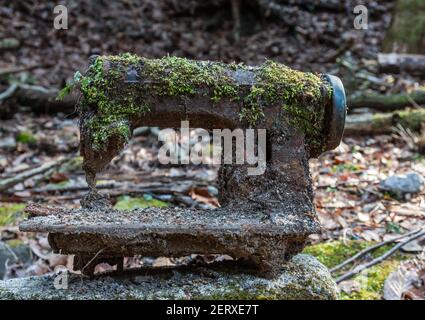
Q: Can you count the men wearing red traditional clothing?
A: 0